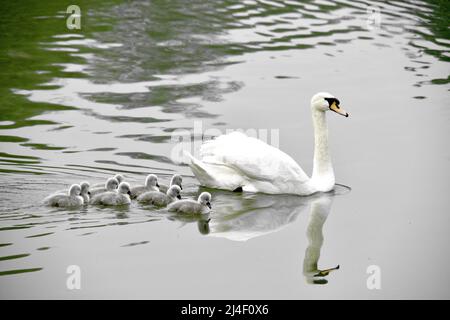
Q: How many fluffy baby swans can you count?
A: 9